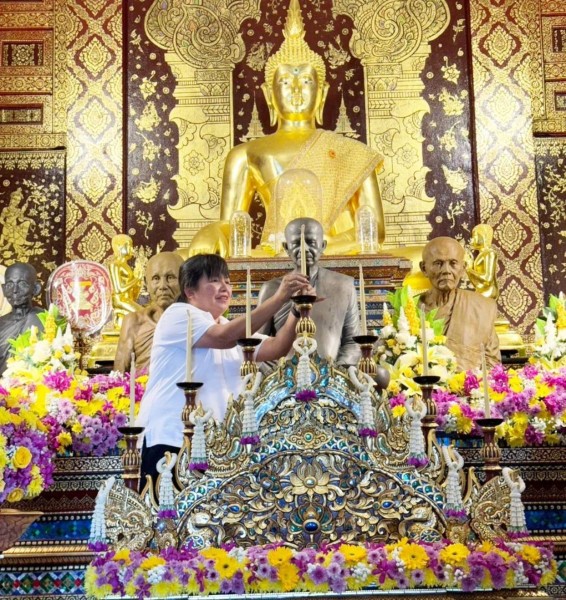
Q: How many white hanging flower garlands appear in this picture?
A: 9